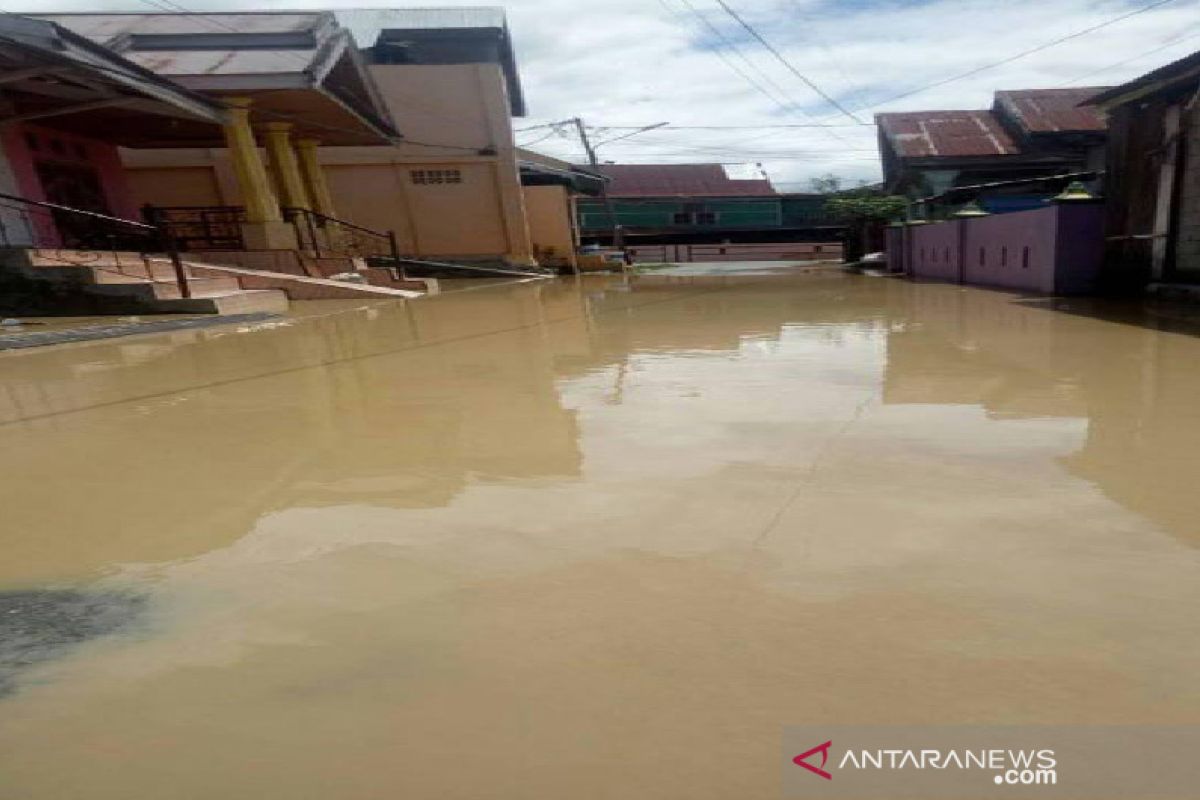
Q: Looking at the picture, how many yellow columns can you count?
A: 3